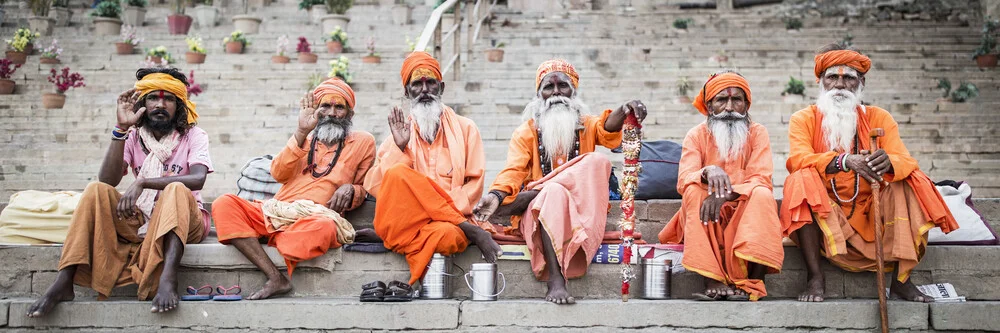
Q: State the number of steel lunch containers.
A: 3